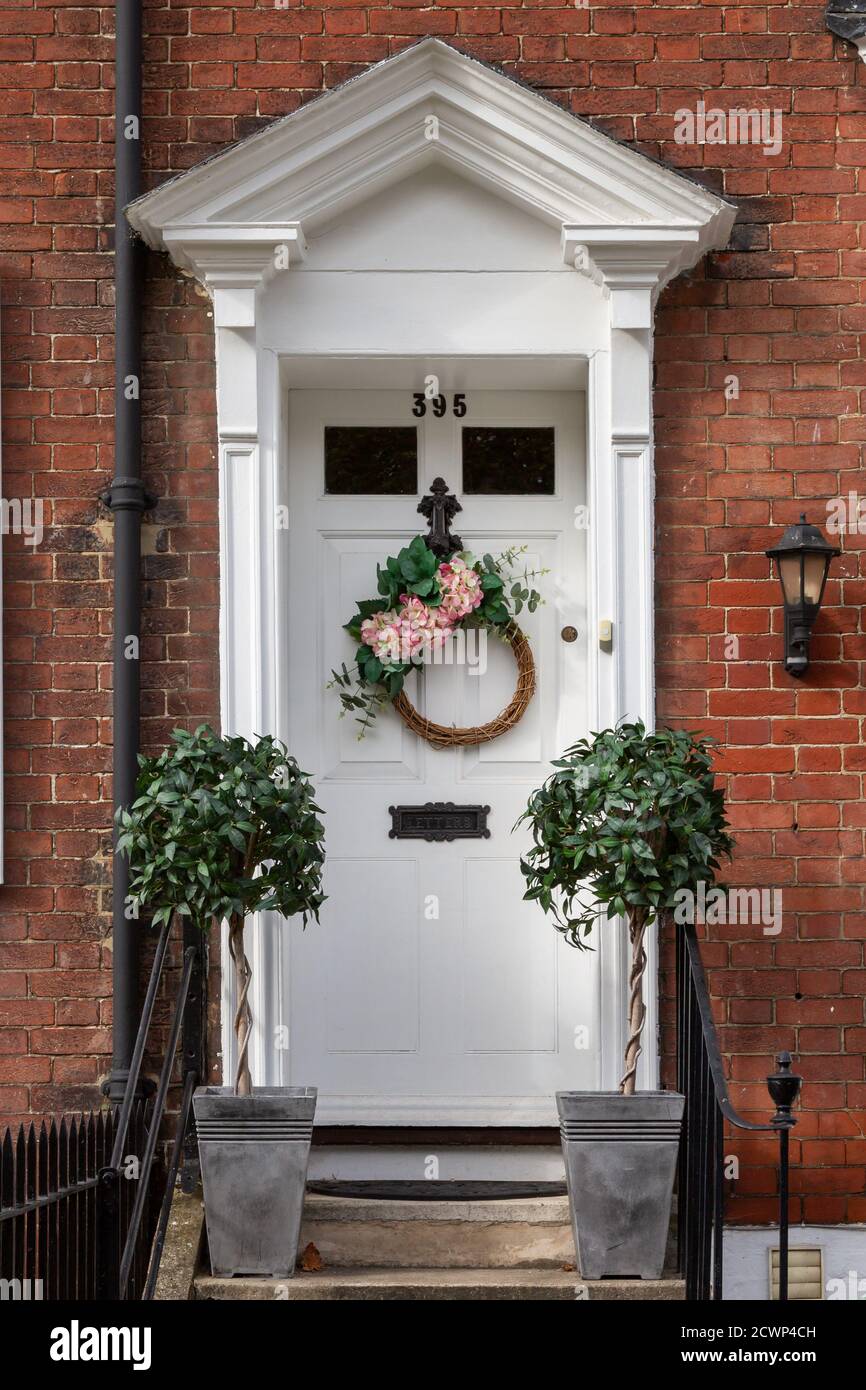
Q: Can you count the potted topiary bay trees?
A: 2